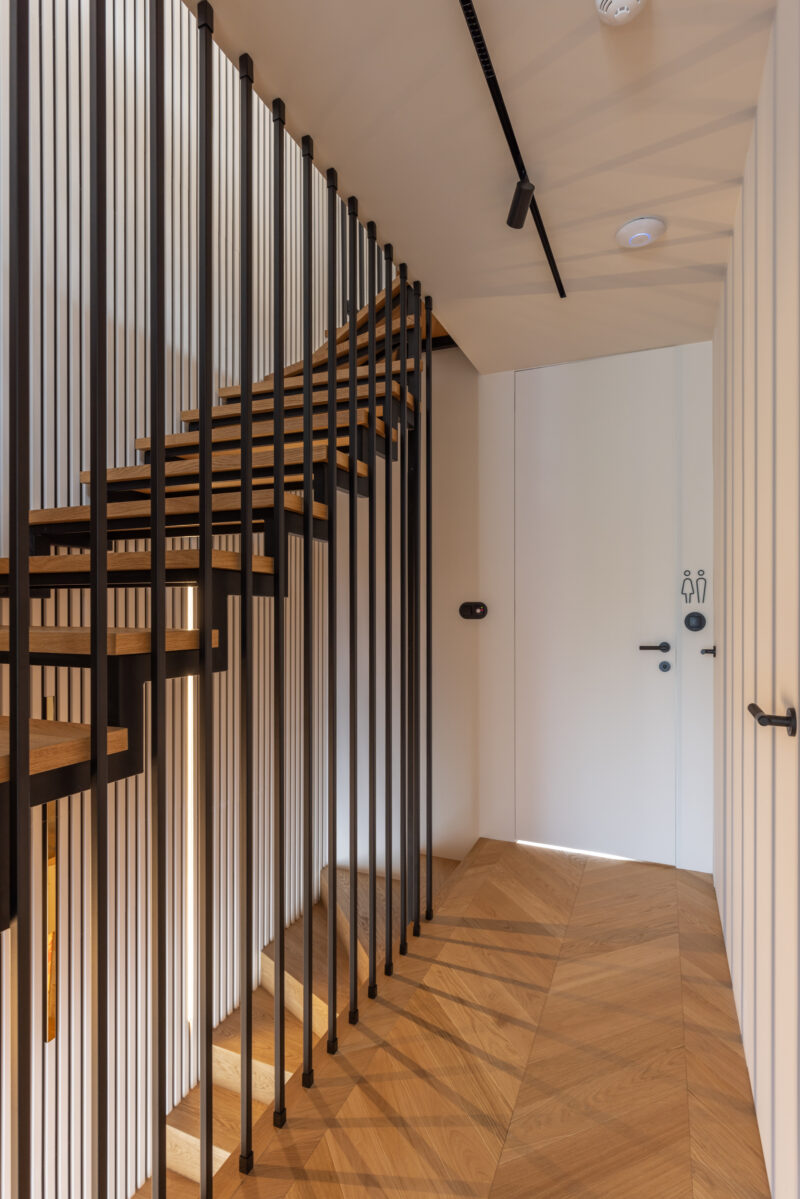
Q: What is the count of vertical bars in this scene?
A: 14